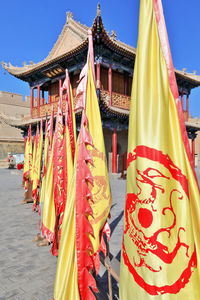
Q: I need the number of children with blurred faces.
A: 0